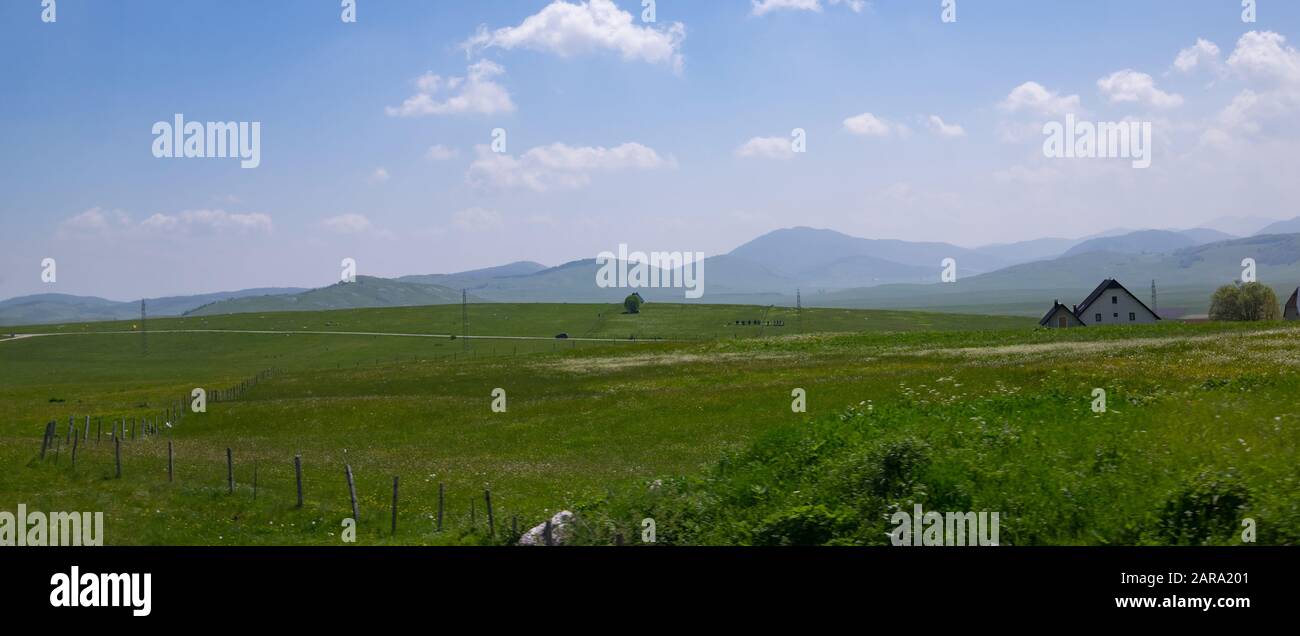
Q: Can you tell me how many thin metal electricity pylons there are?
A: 4